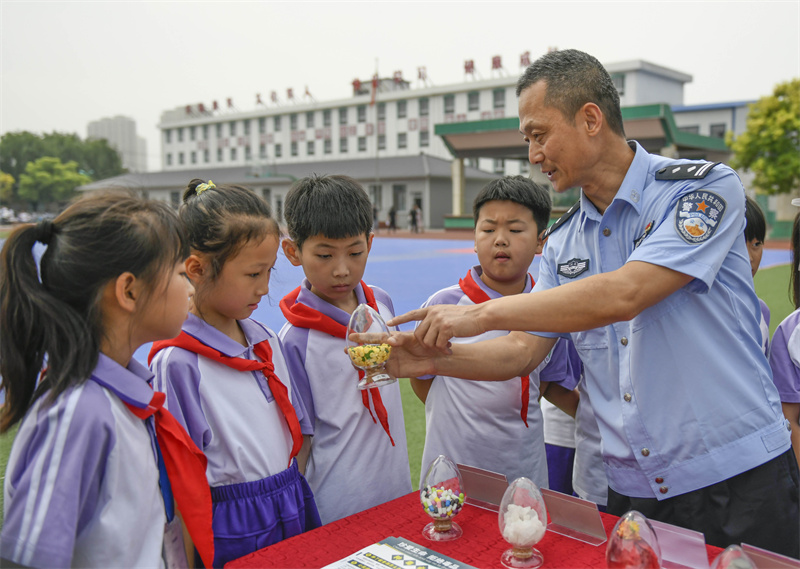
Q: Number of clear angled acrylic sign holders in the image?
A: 4